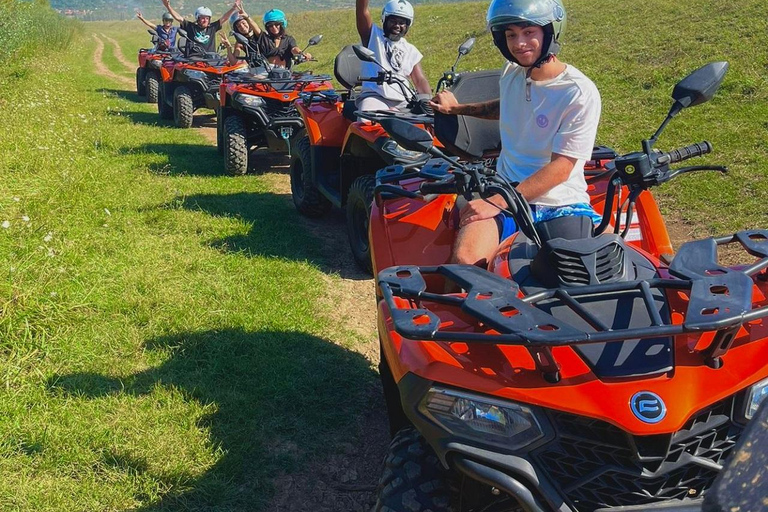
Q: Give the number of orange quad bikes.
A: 5